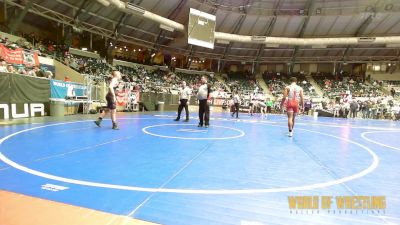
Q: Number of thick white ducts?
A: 2